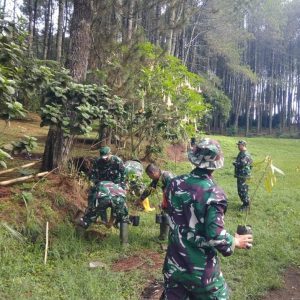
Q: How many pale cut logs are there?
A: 2